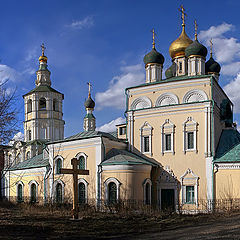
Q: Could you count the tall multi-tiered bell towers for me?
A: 1